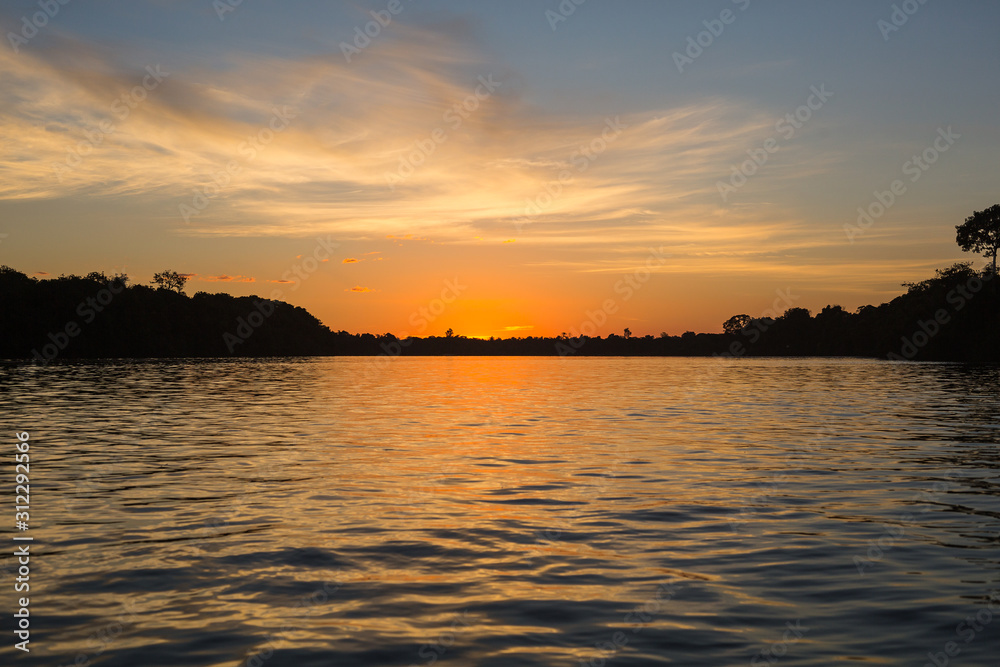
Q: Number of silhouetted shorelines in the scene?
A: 2